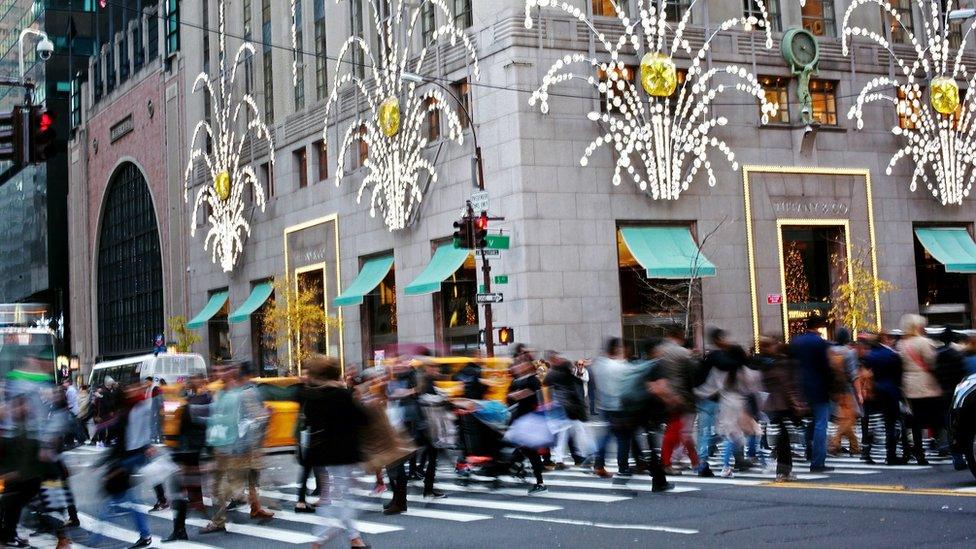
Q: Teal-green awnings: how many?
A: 6